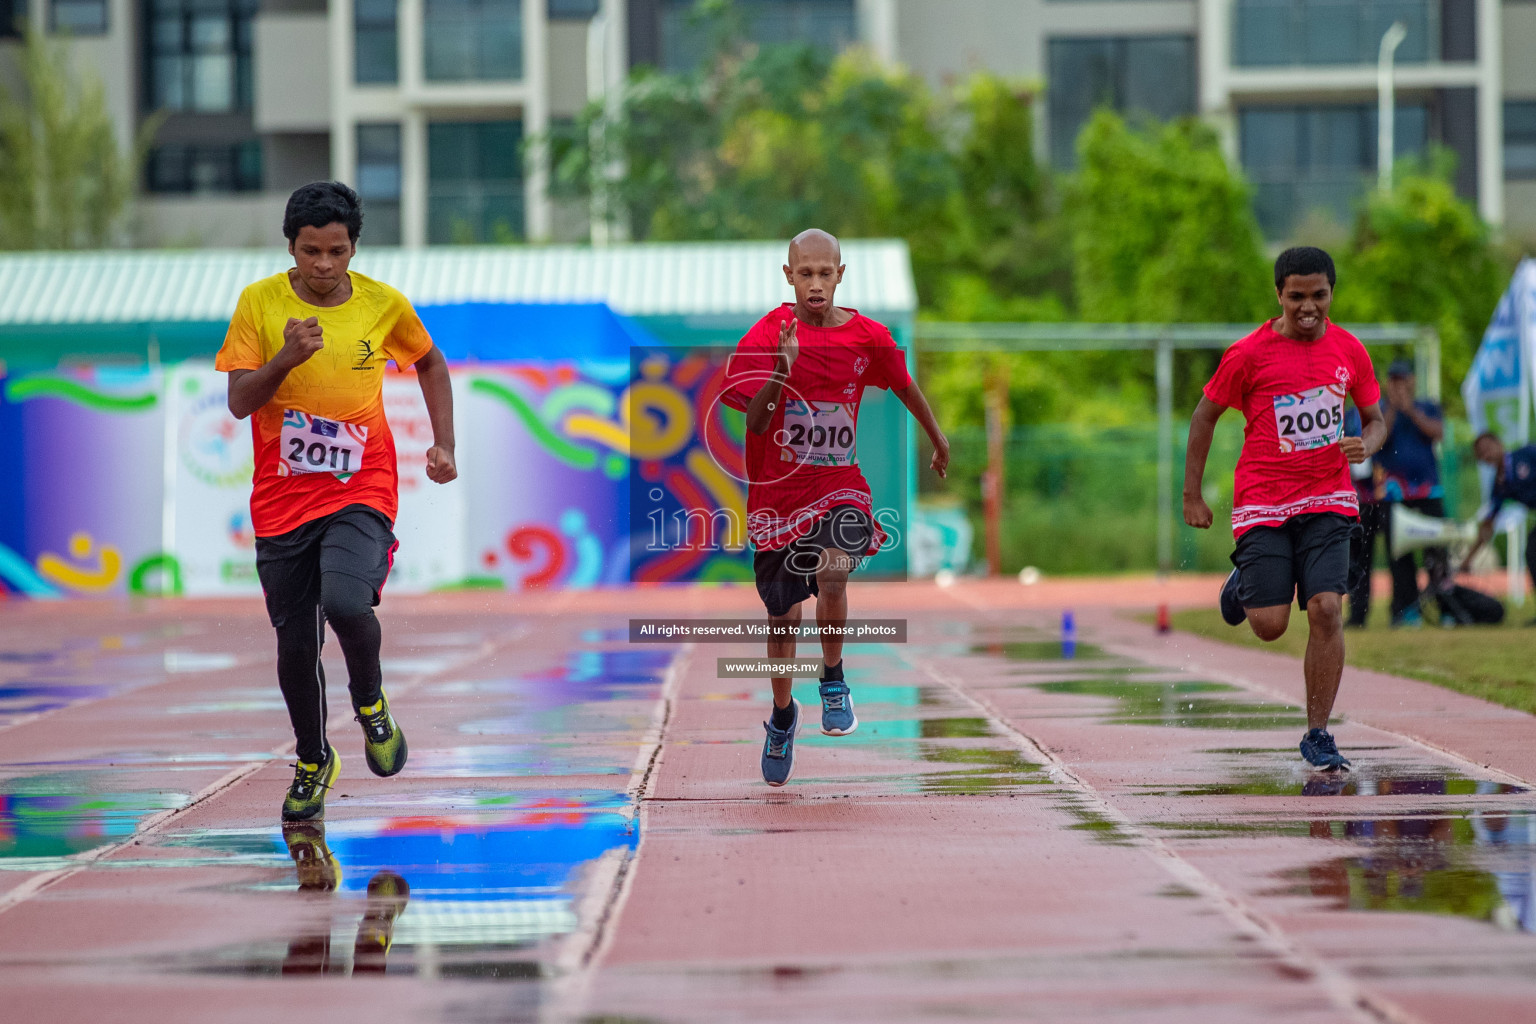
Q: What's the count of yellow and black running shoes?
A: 2